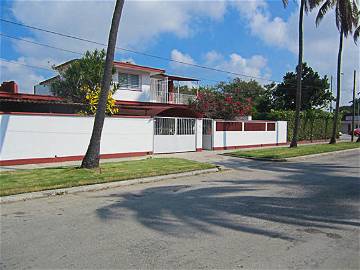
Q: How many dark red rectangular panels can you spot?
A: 3